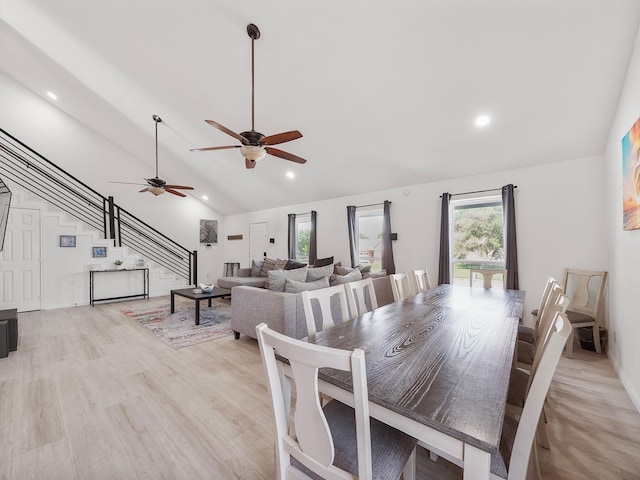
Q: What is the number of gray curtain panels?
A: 6